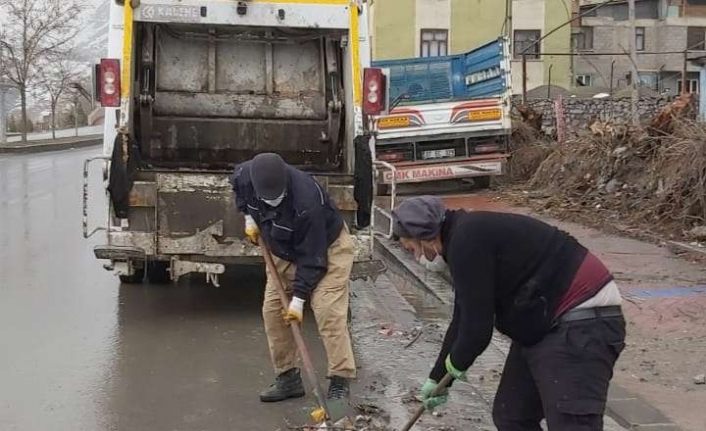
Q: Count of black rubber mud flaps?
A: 2